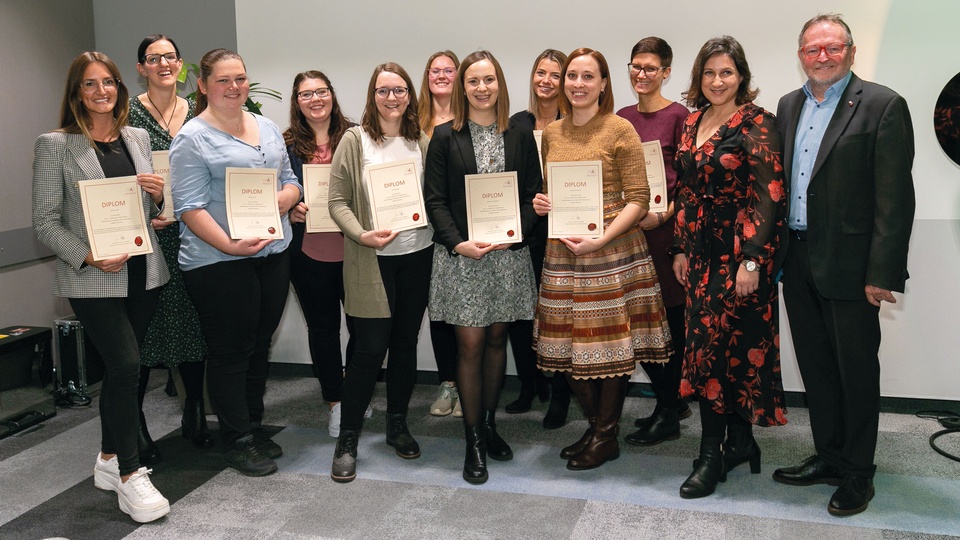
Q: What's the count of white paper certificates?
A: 9